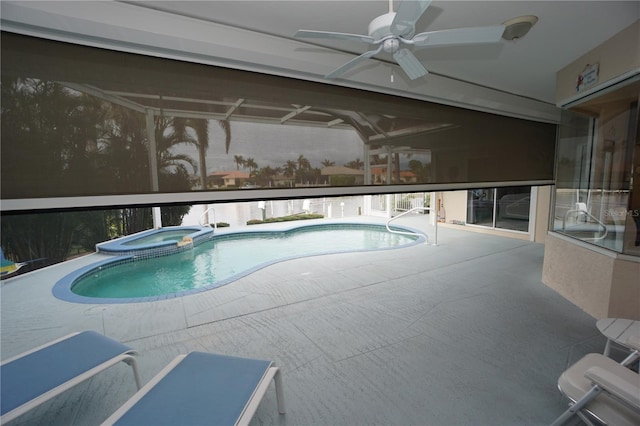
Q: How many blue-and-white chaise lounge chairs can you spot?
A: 2